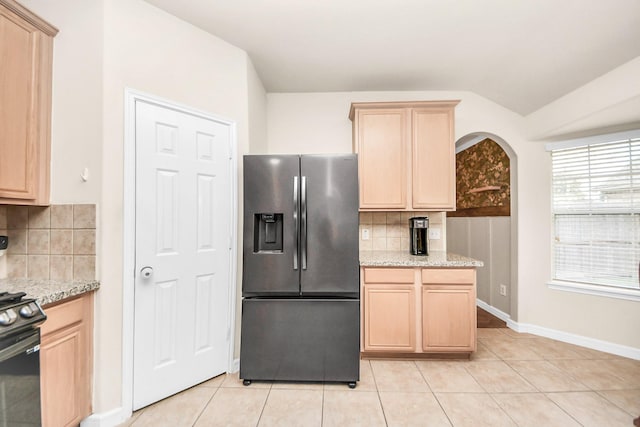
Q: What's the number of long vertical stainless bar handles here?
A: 2